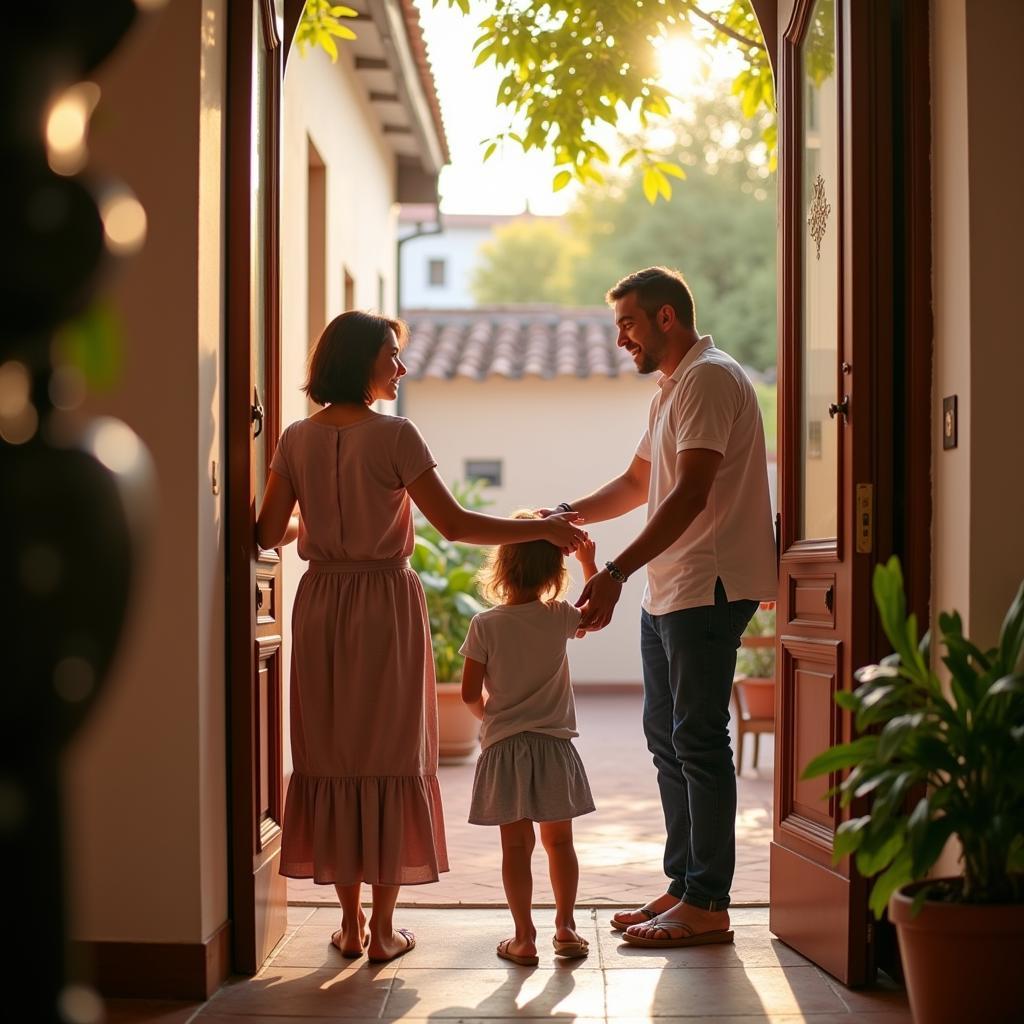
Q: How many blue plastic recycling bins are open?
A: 0